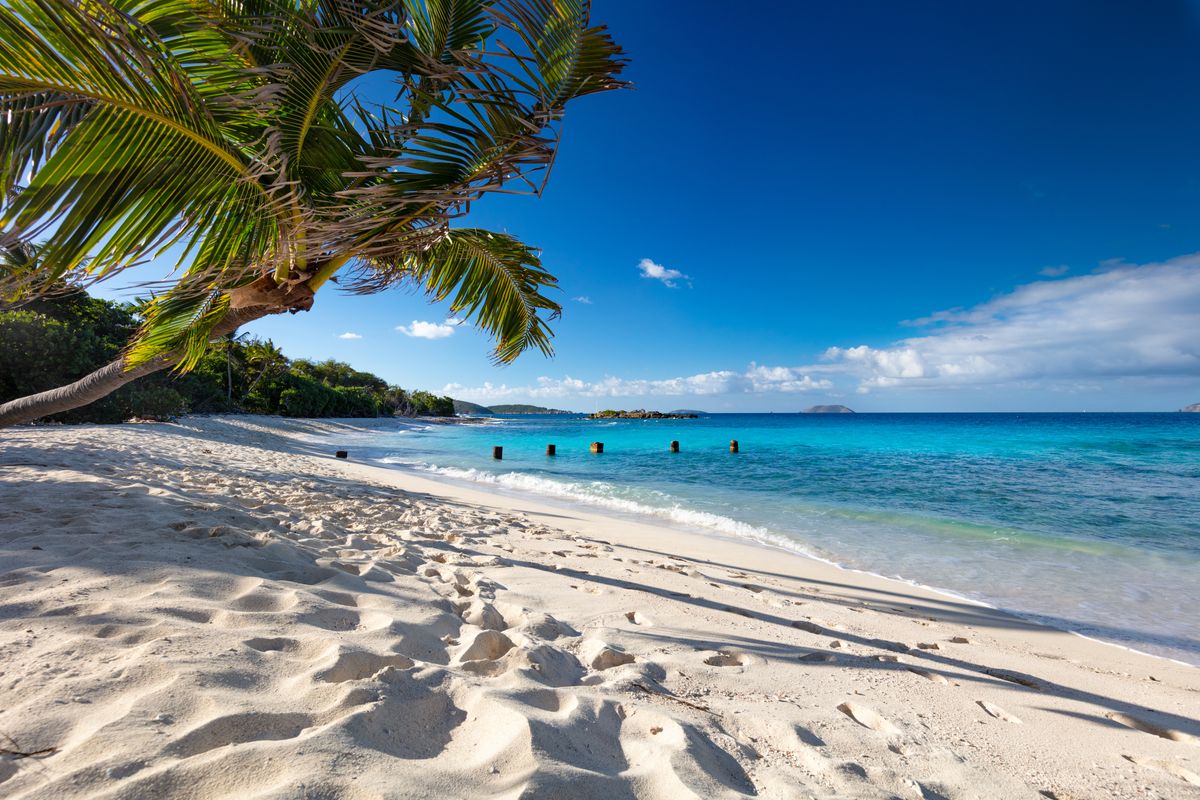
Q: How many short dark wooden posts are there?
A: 6